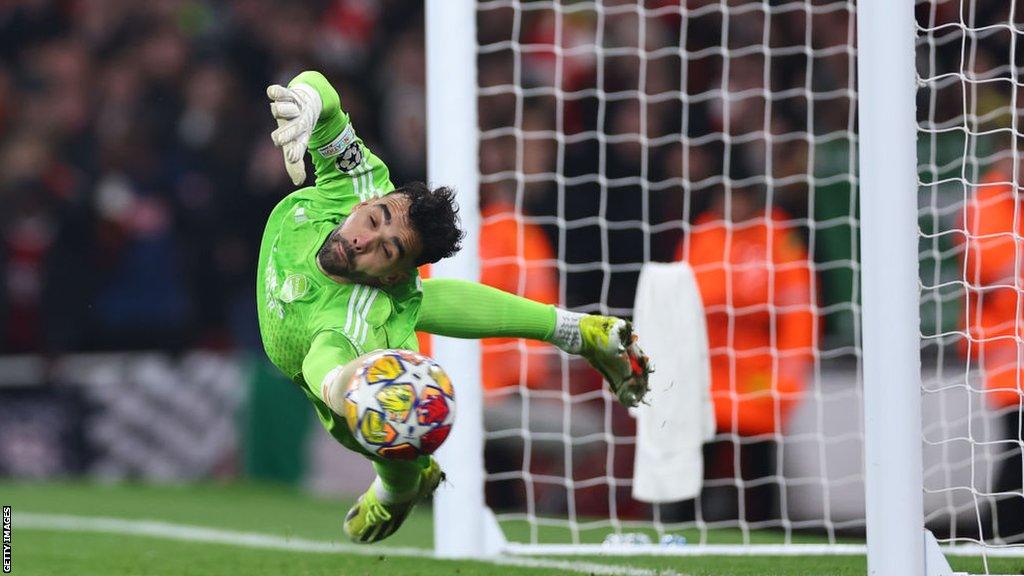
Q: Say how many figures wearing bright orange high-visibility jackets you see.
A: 3